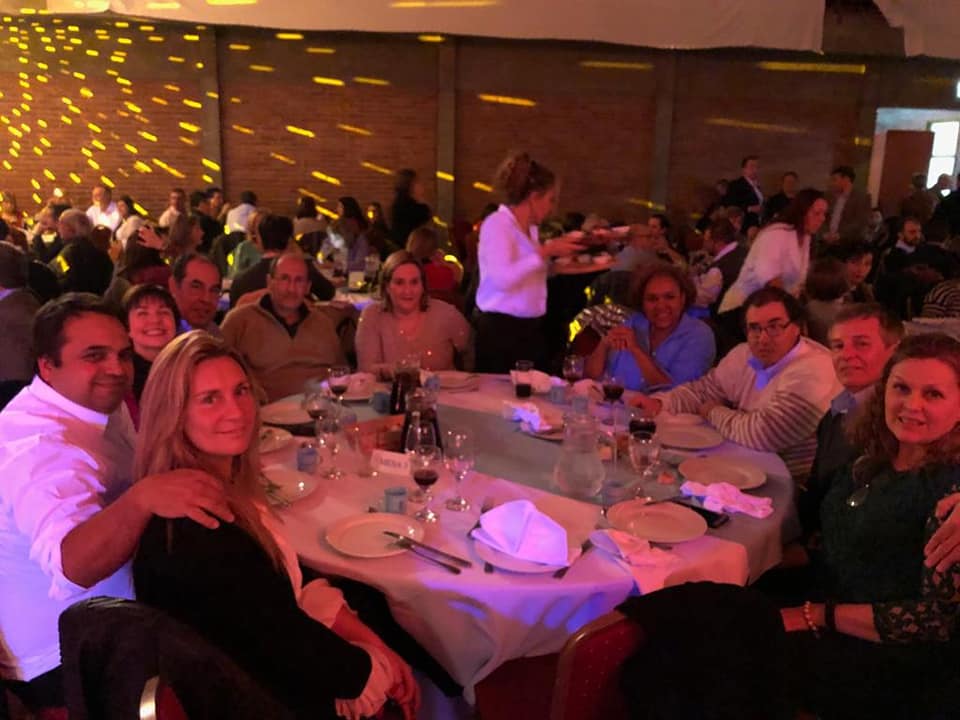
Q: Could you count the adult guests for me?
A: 10